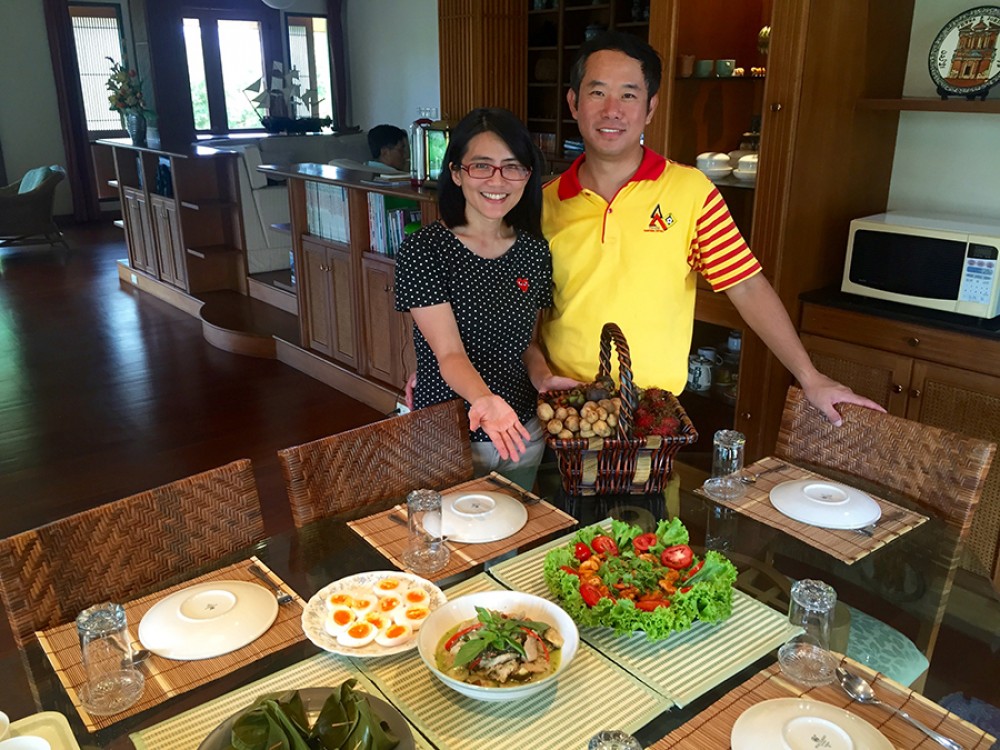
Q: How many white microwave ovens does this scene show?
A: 1